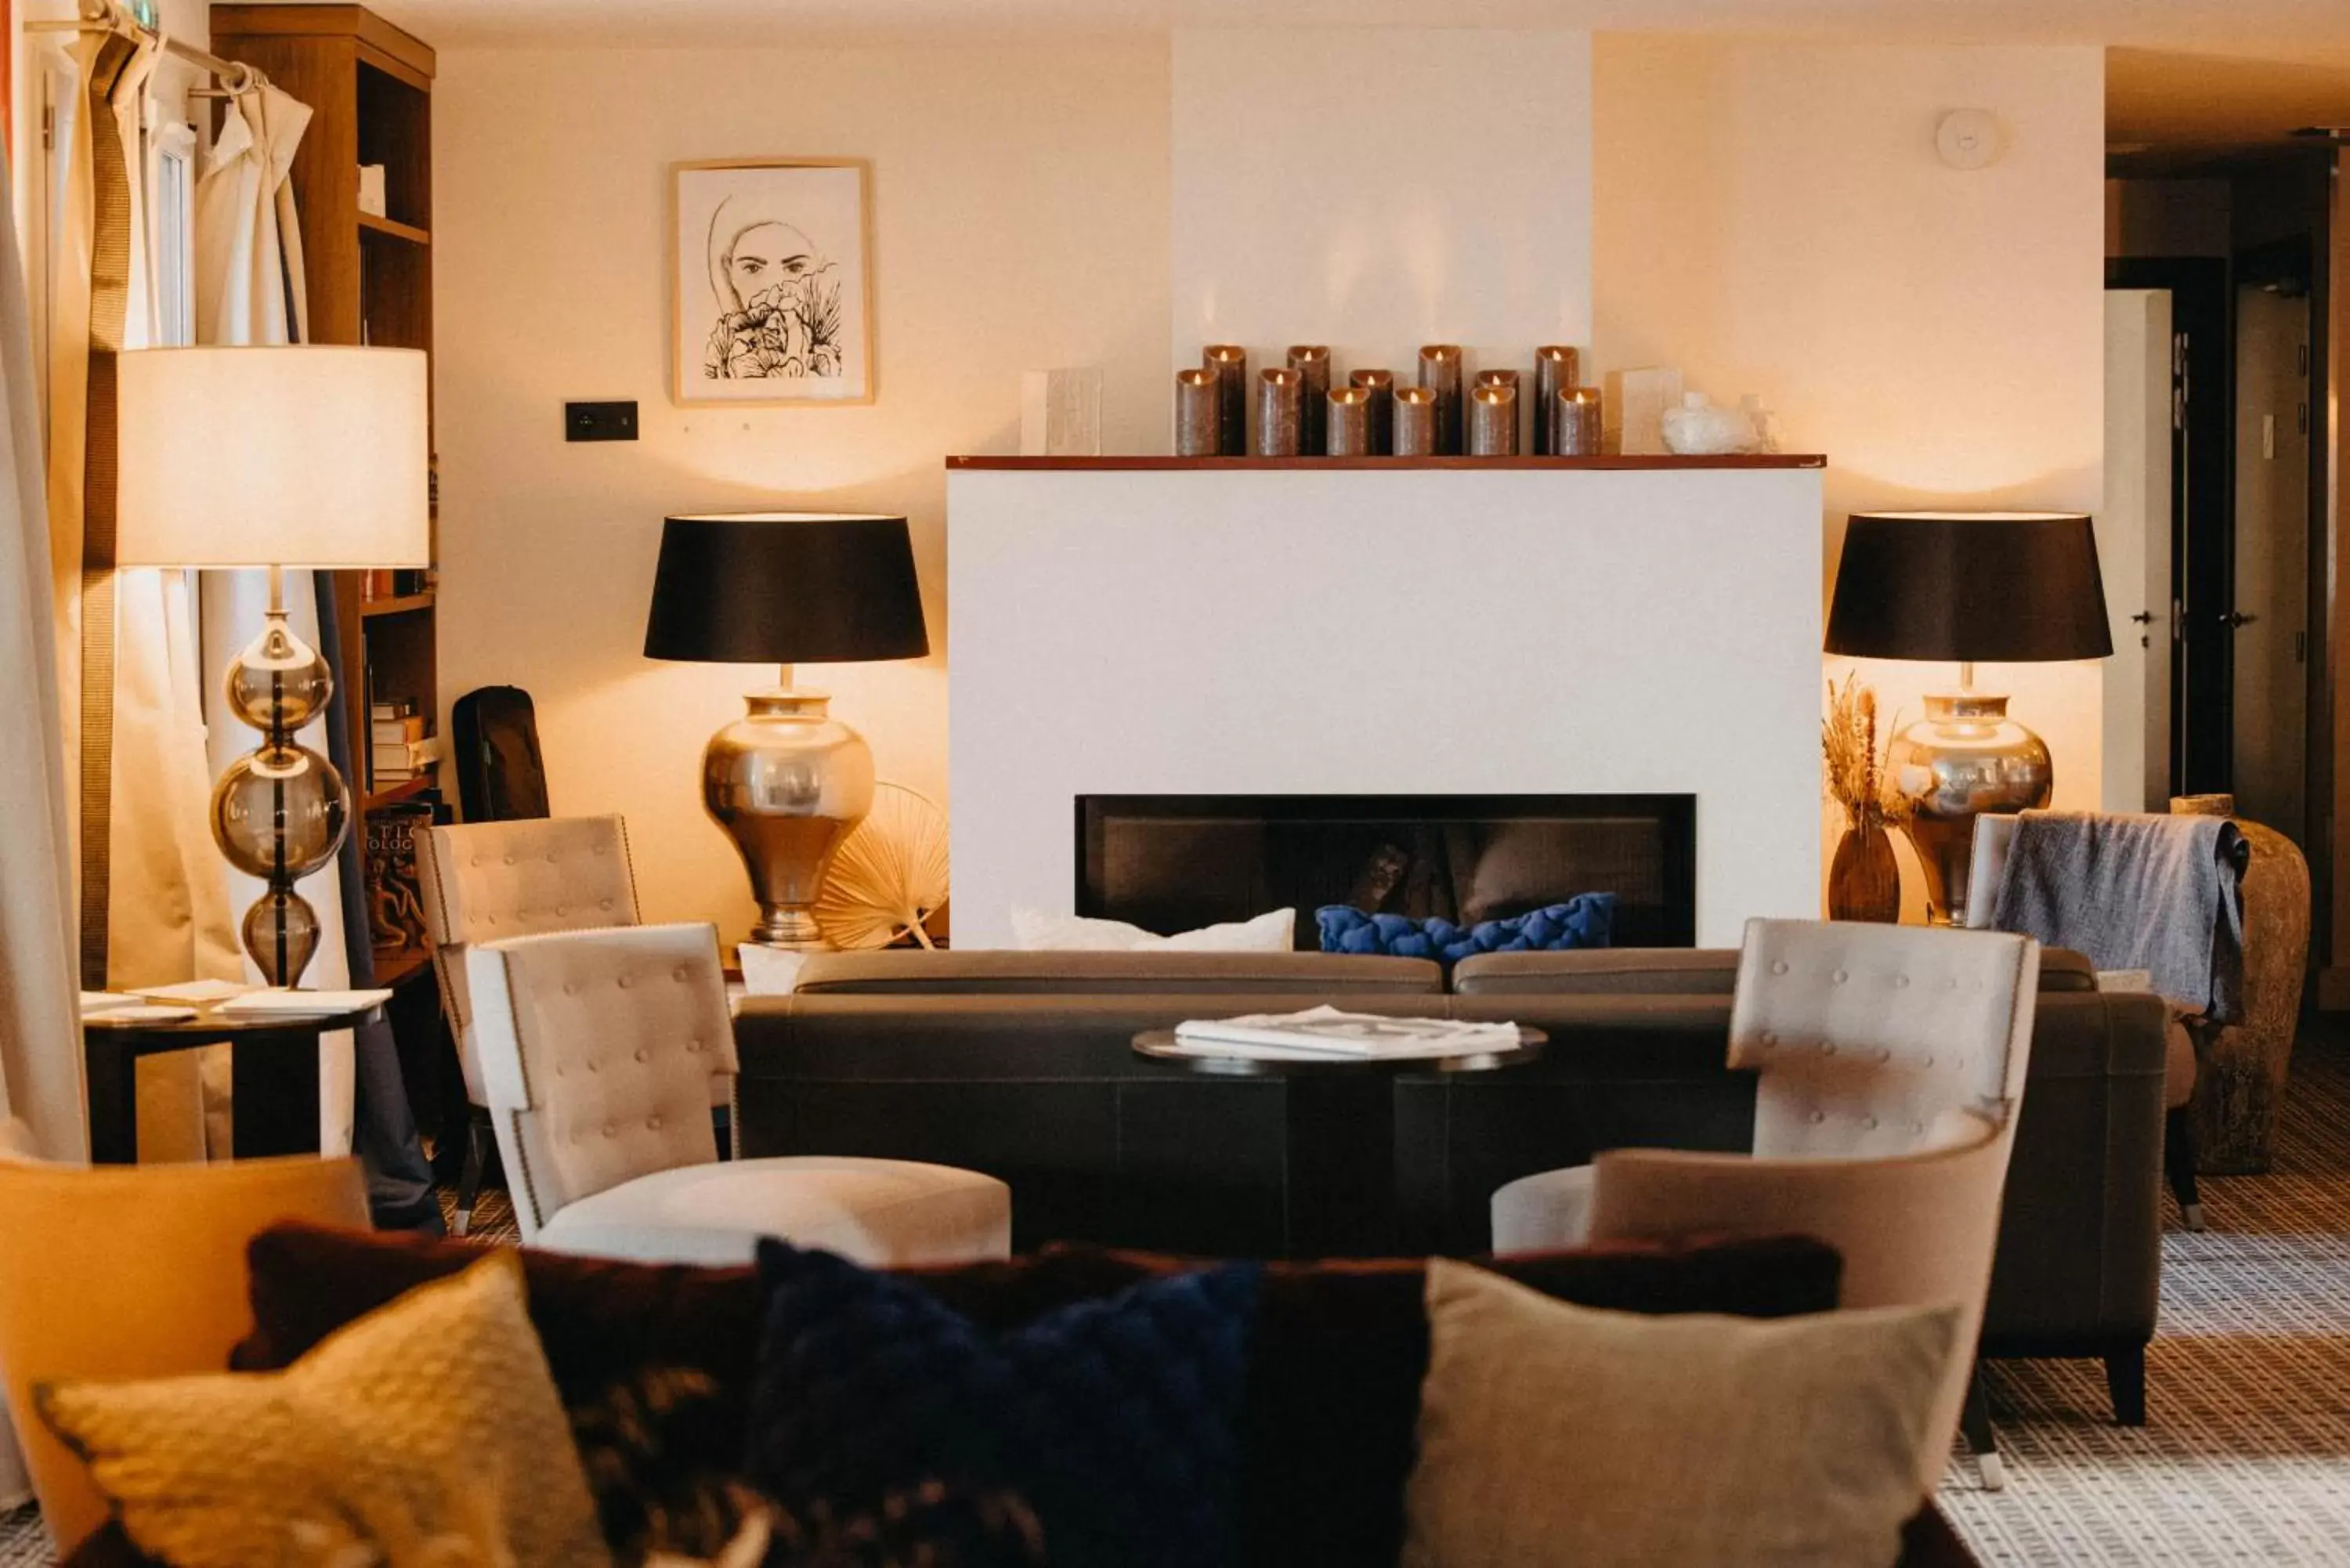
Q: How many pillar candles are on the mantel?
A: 12